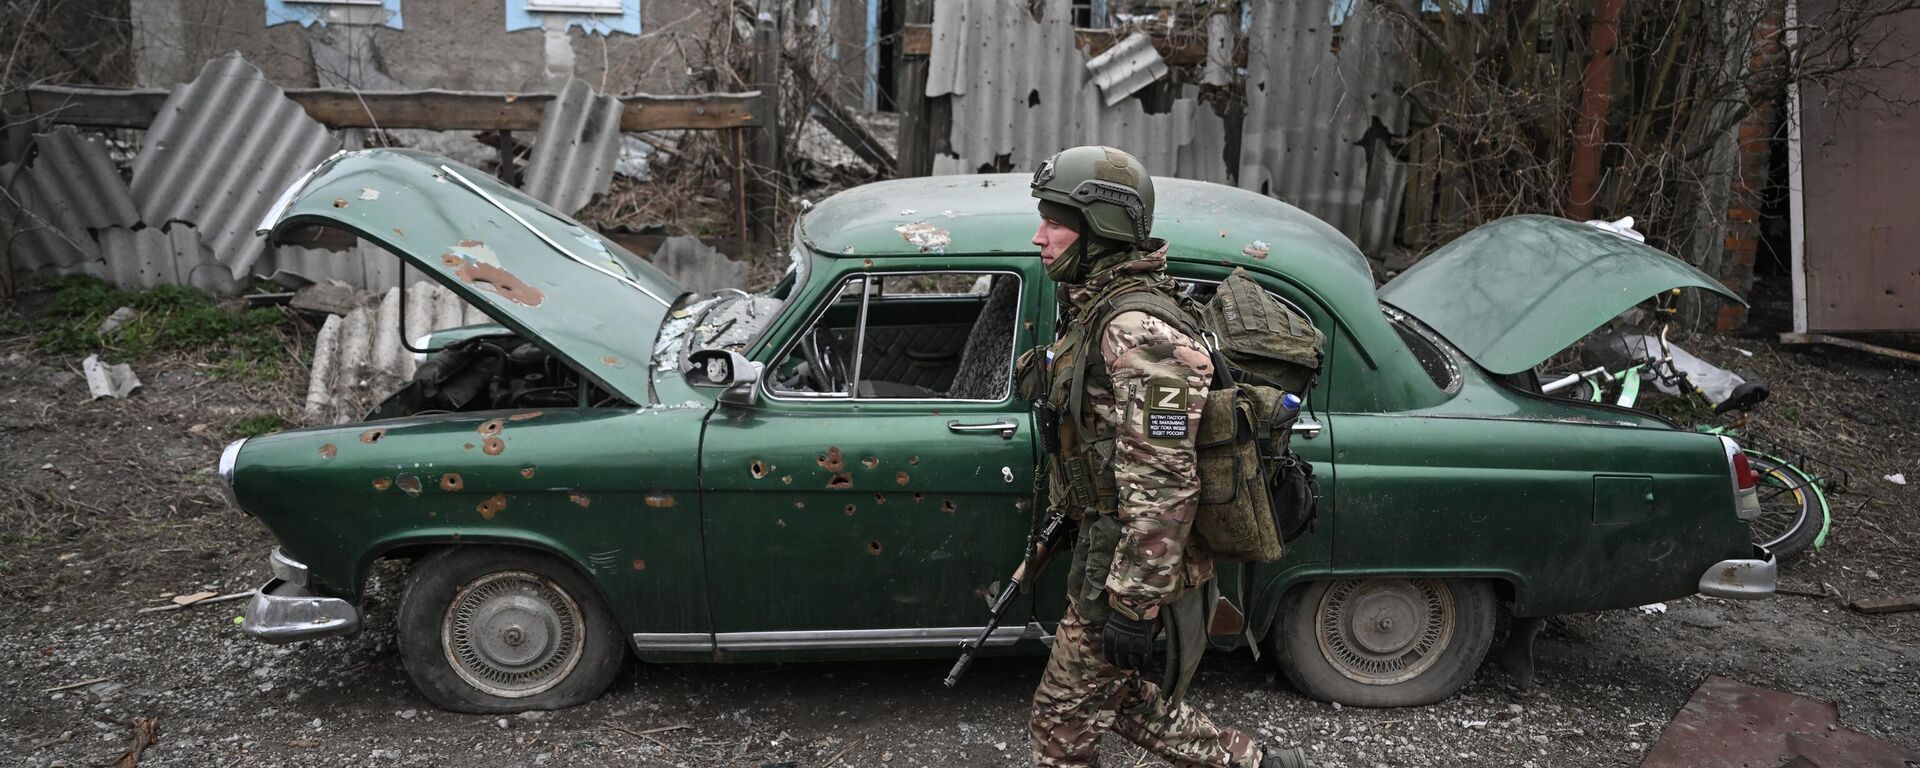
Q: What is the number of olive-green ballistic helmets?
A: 1